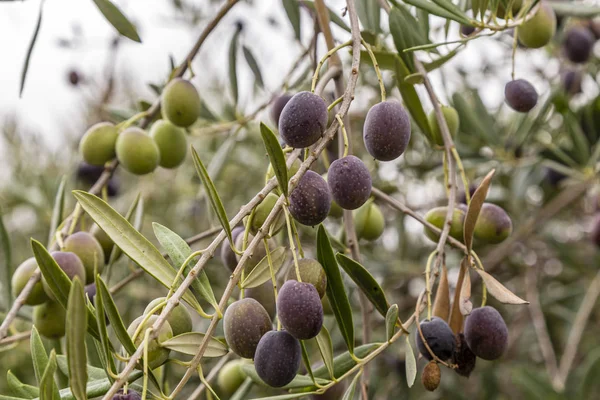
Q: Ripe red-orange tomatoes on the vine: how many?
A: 0